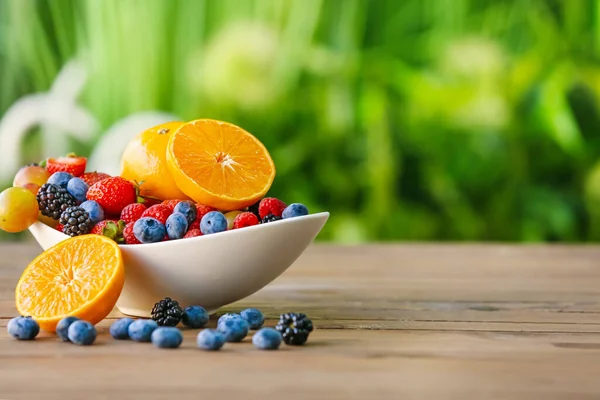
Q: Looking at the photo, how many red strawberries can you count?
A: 4